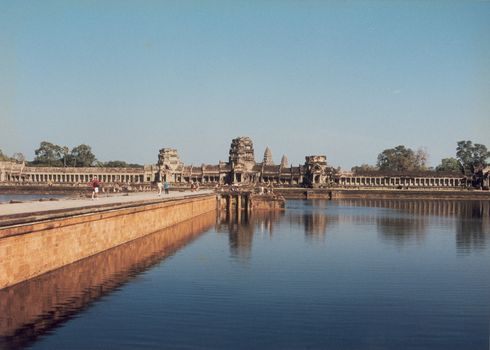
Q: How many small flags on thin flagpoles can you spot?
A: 0